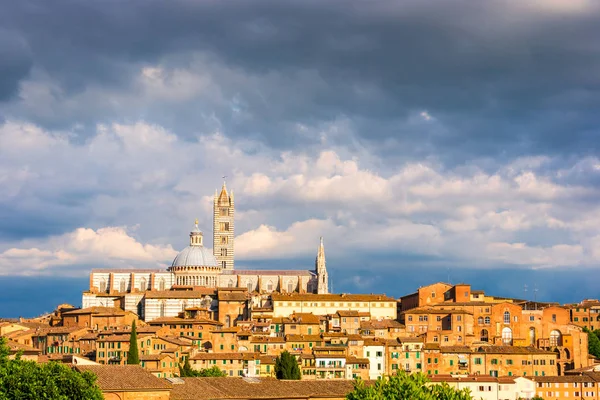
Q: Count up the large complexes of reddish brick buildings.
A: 1